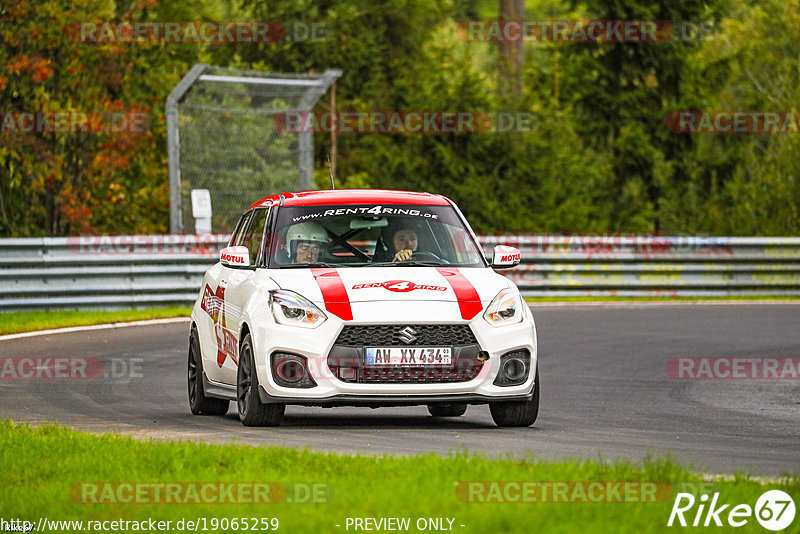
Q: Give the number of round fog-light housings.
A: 2